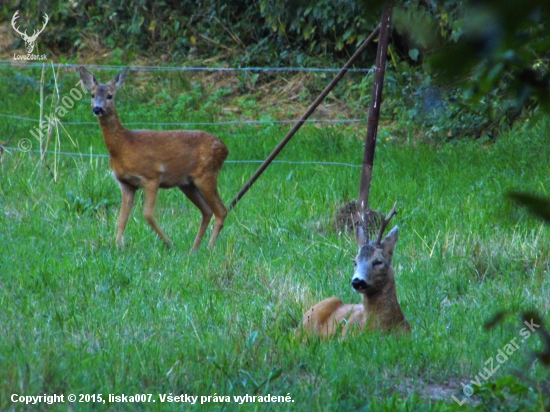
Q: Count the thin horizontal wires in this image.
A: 3